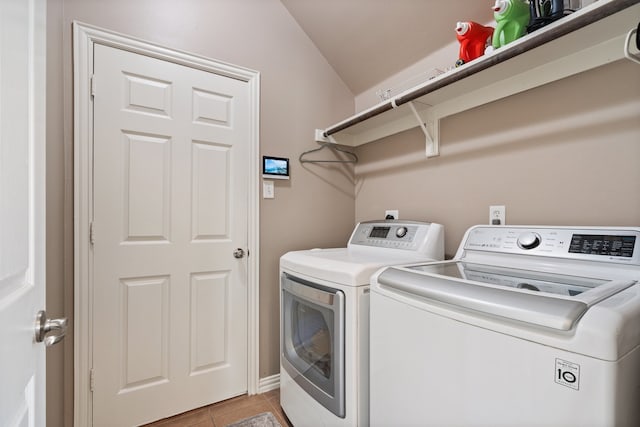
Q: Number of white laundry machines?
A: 2